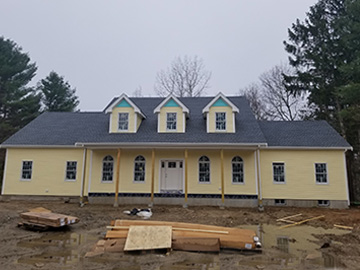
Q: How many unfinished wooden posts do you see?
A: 4